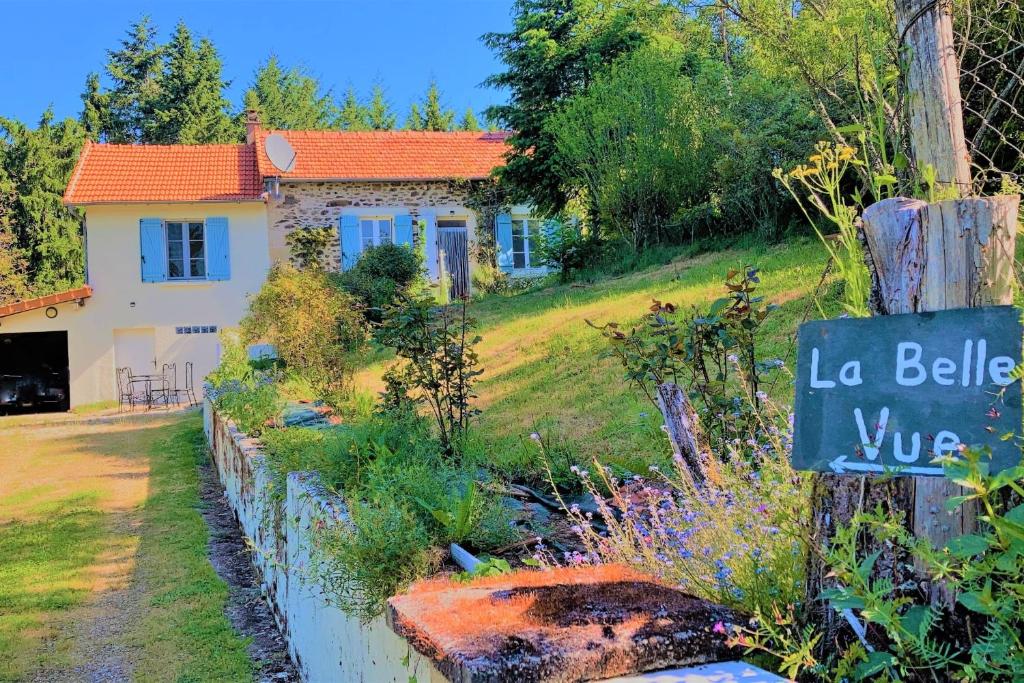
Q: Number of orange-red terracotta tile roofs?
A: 3